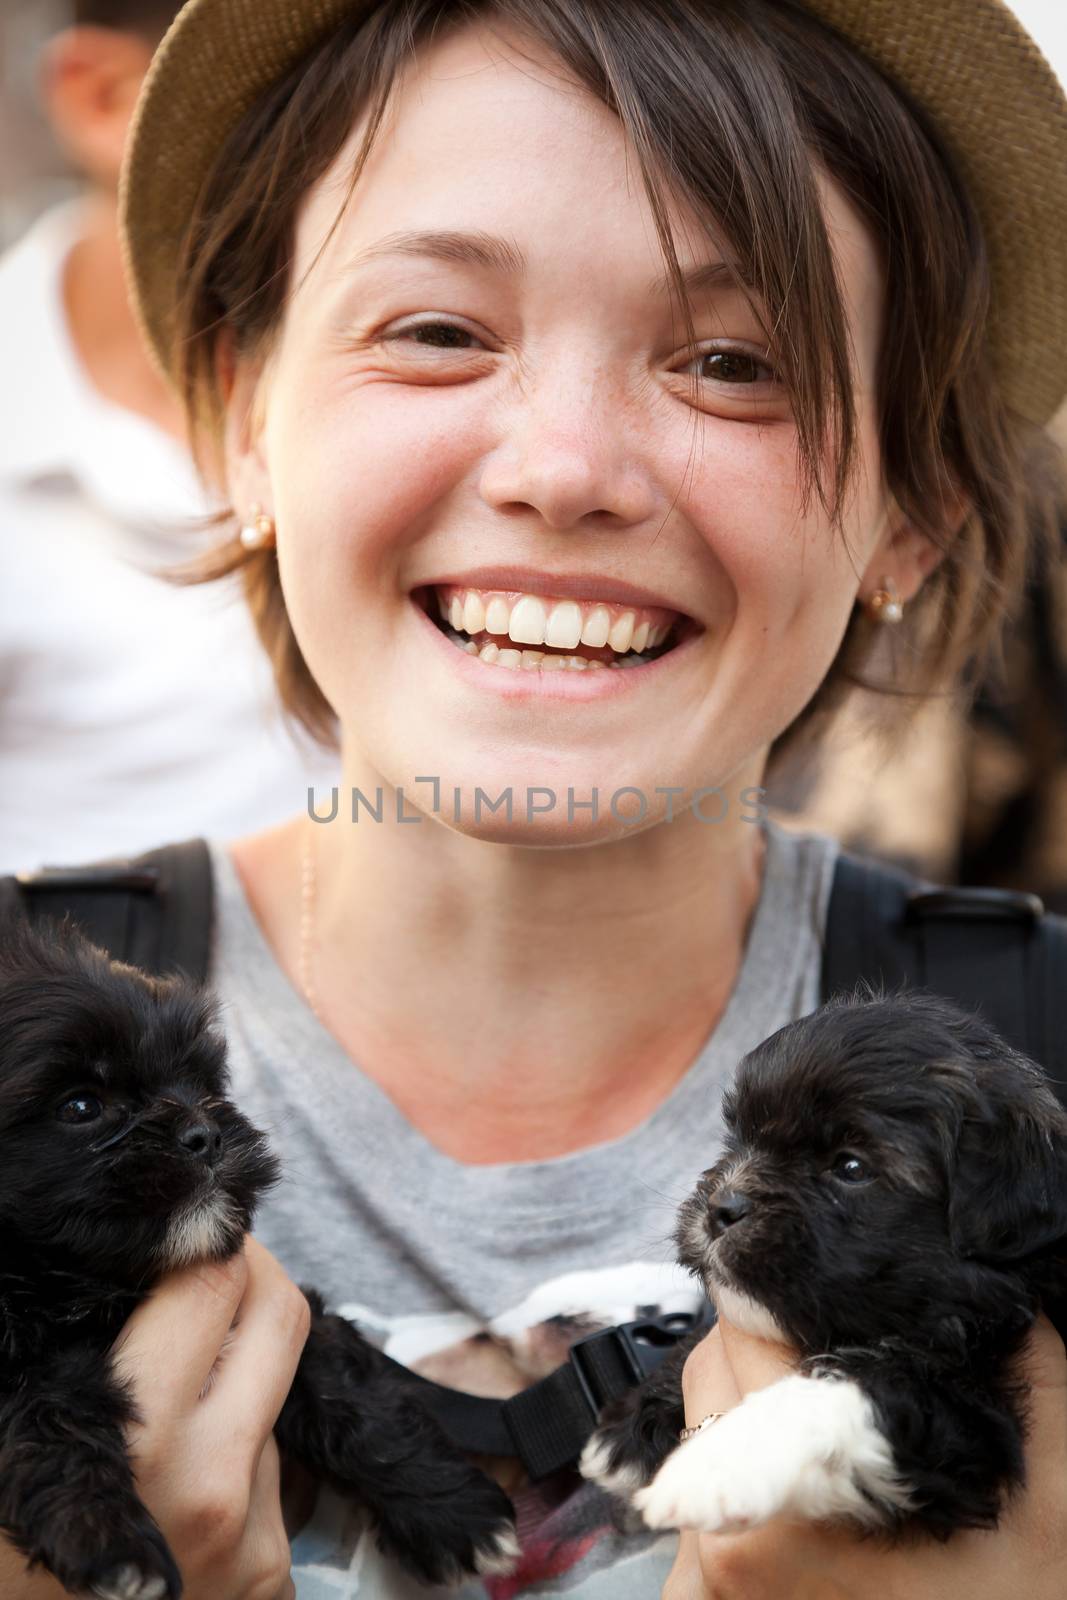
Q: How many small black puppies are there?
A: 2